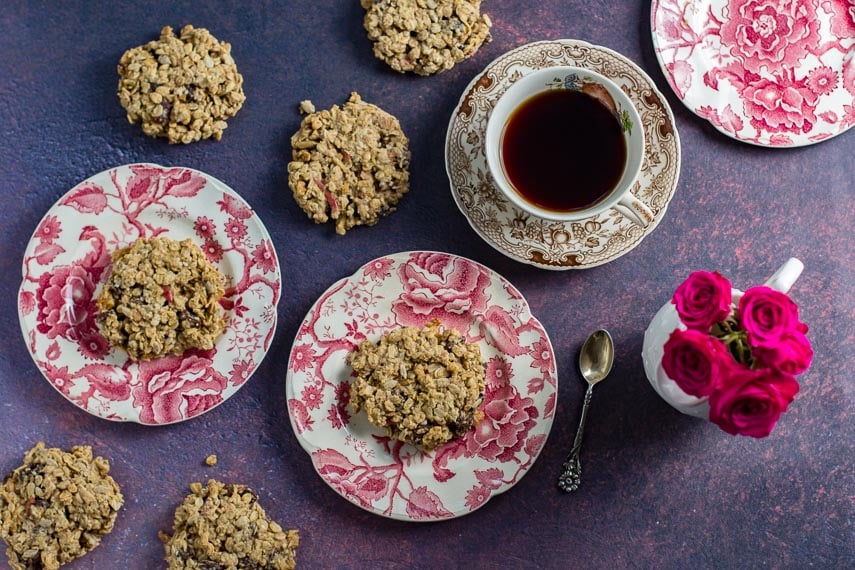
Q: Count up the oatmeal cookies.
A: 7